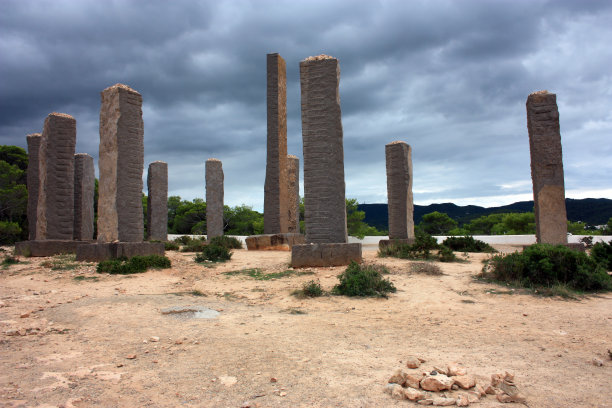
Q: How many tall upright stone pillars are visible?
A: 11